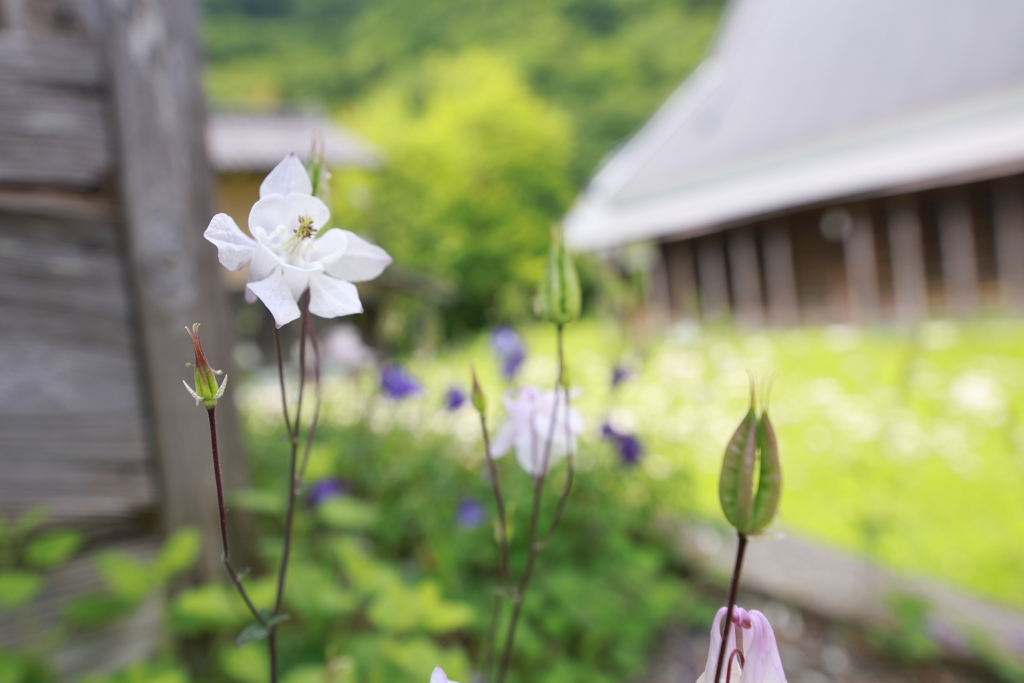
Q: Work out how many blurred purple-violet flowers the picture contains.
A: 7